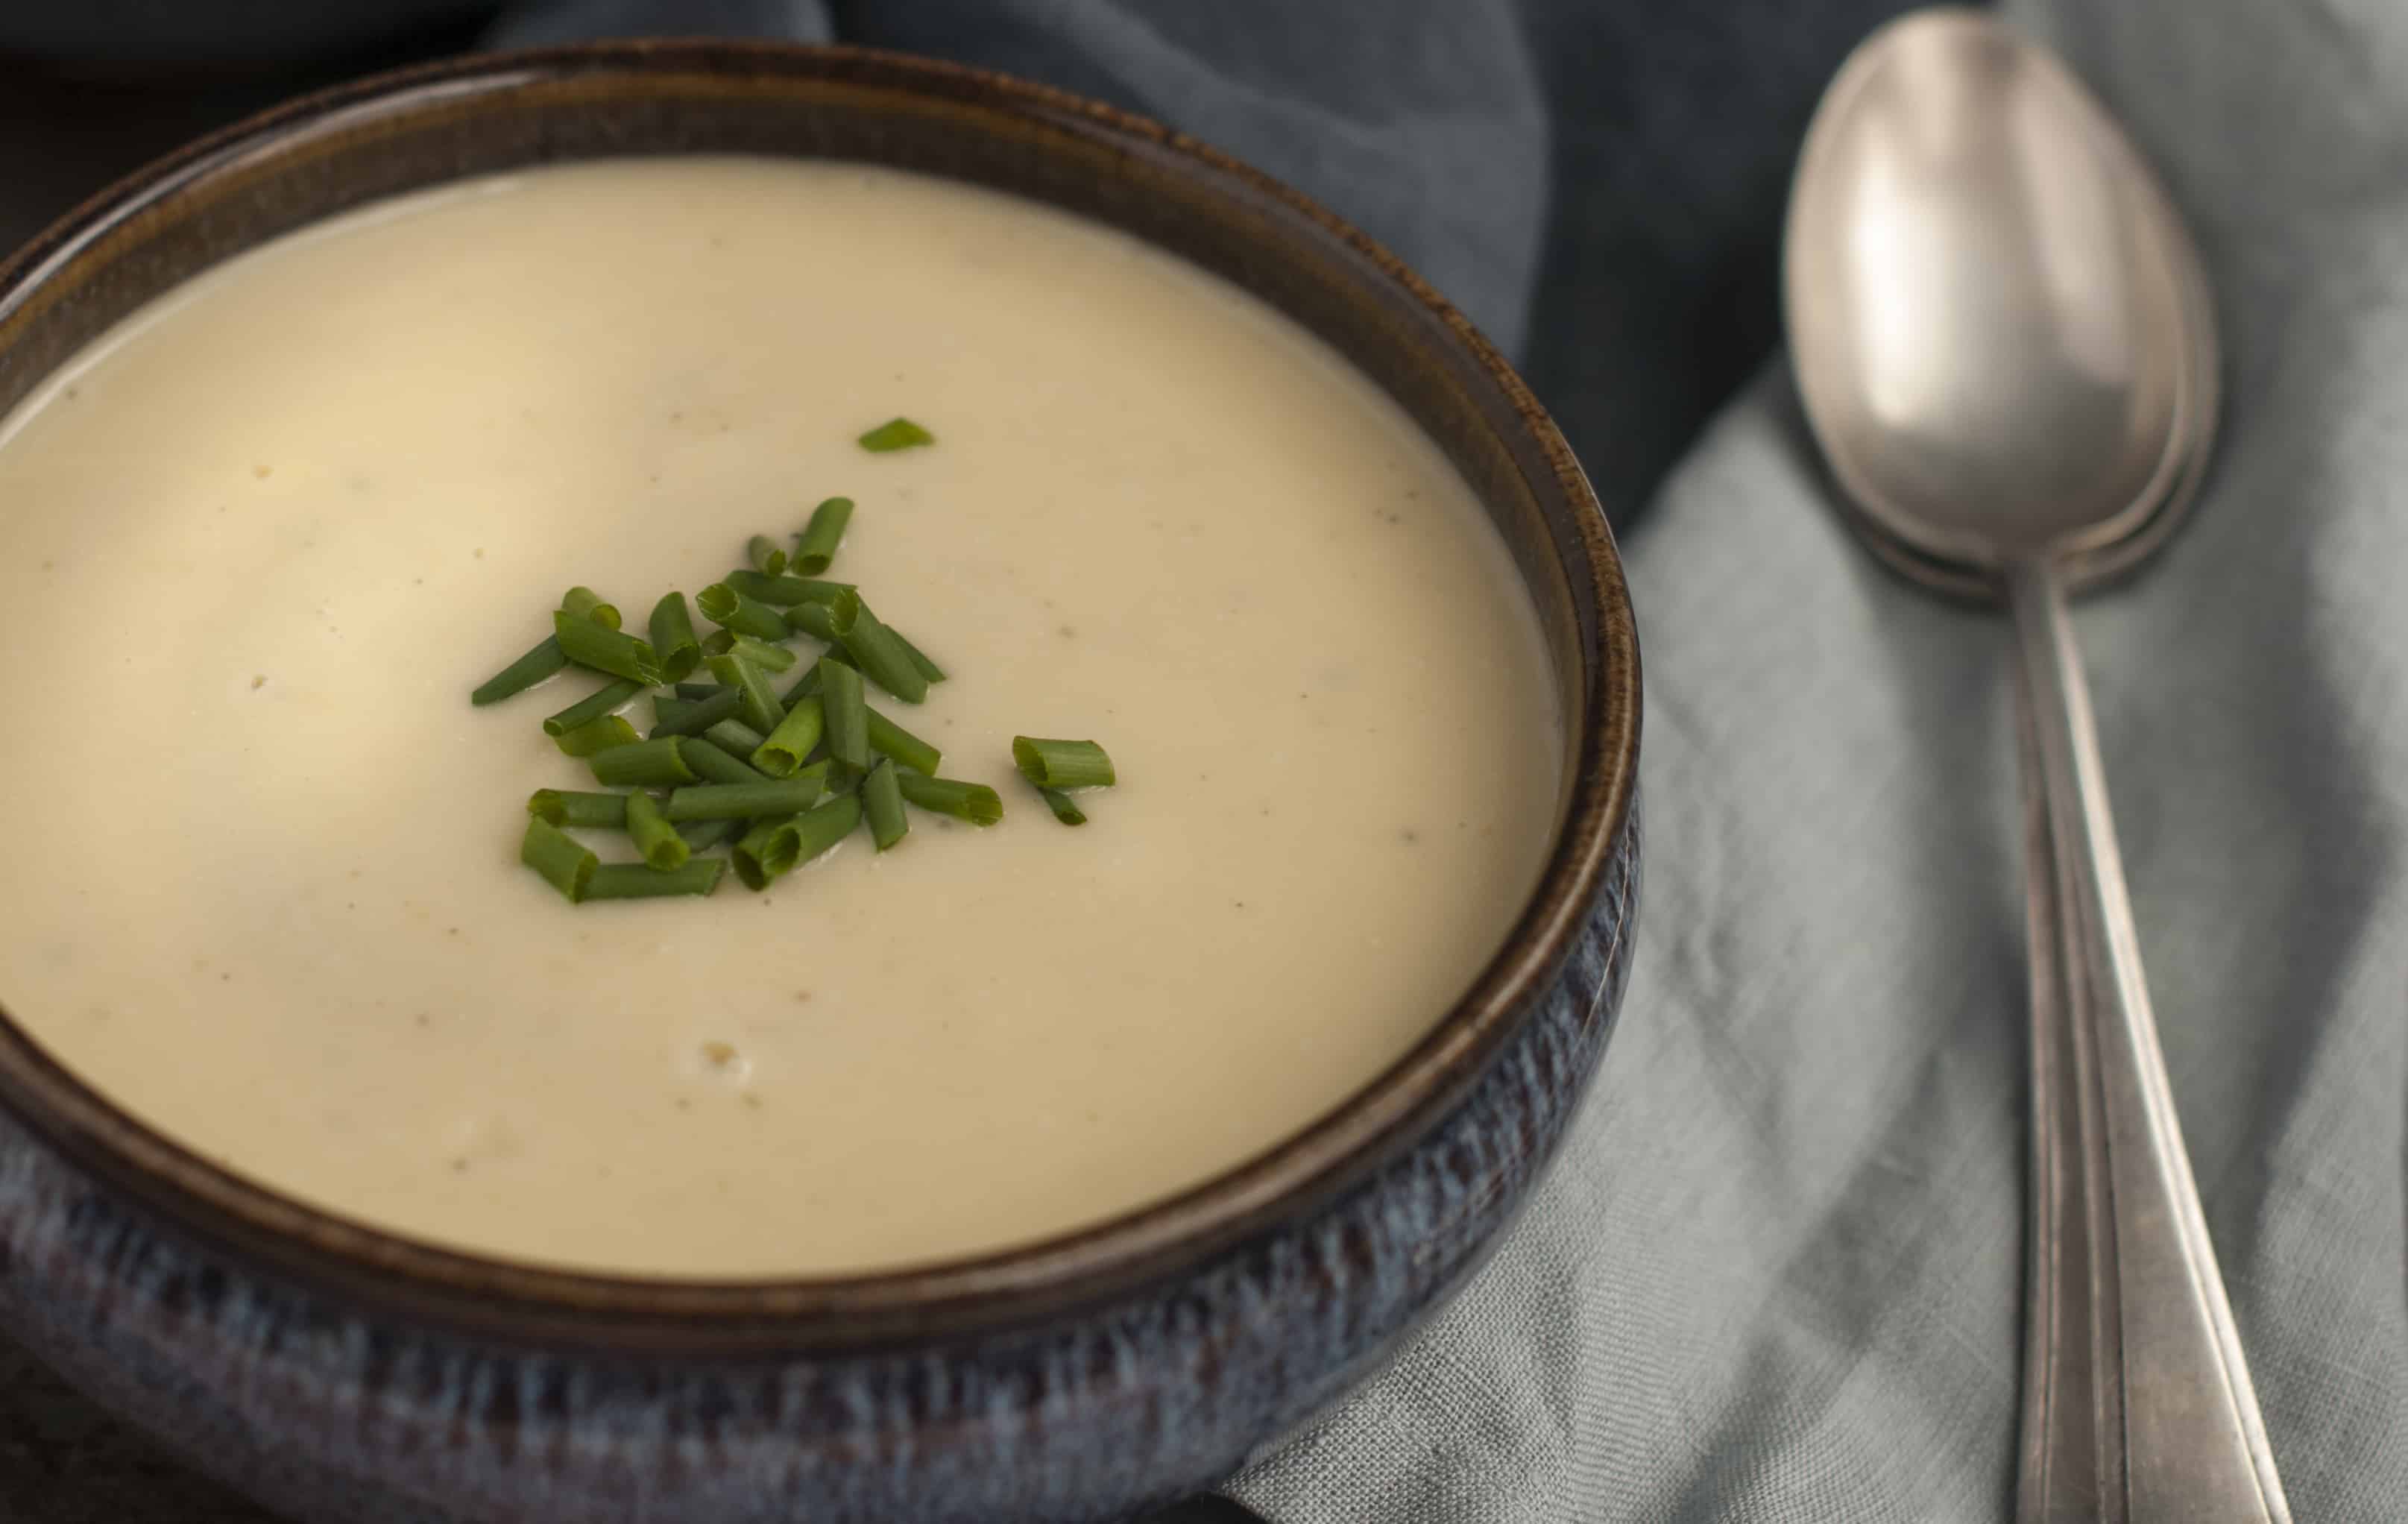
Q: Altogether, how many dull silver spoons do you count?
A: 2